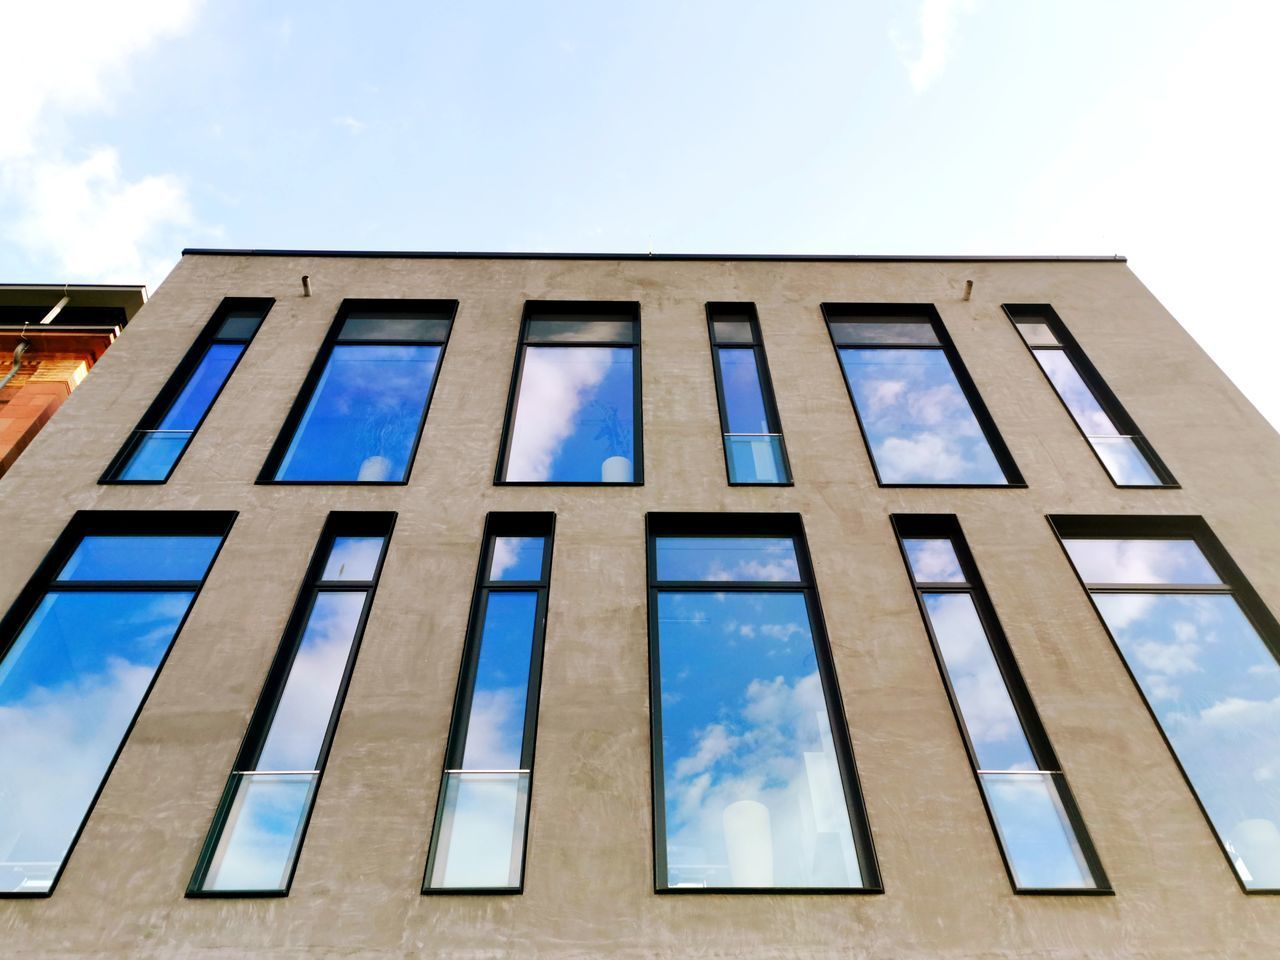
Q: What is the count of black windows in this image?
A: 12